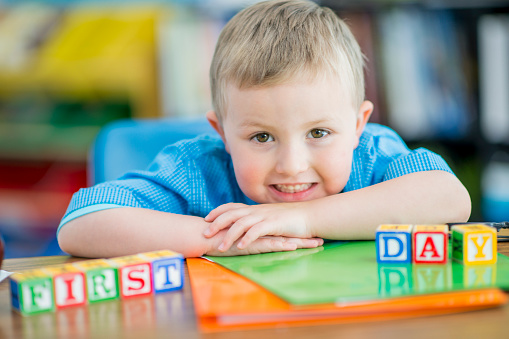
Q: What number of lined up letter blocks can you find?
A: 8